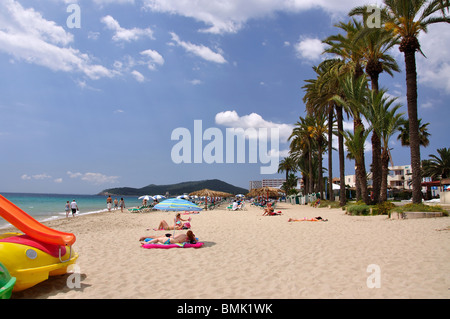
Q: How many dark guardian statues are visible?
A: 0